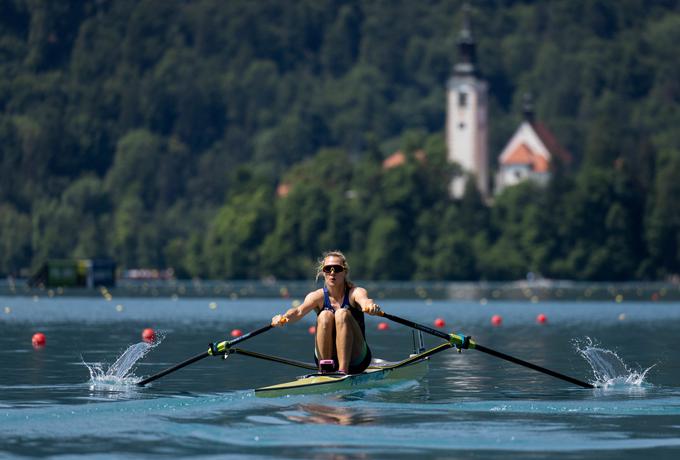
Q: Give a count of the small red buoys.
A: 8